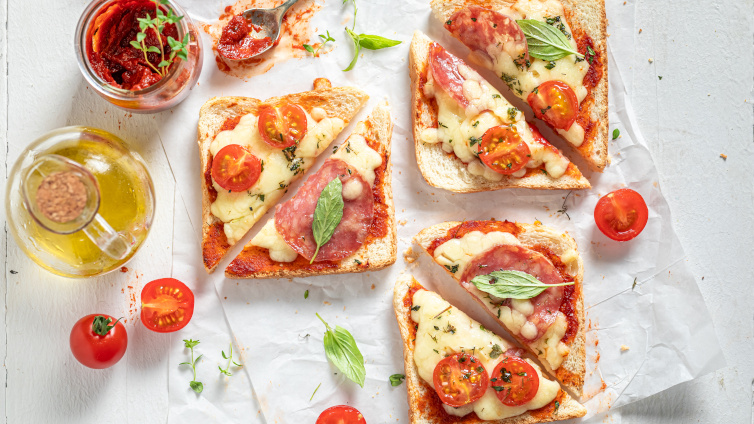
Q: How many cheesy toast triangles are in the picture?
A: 6